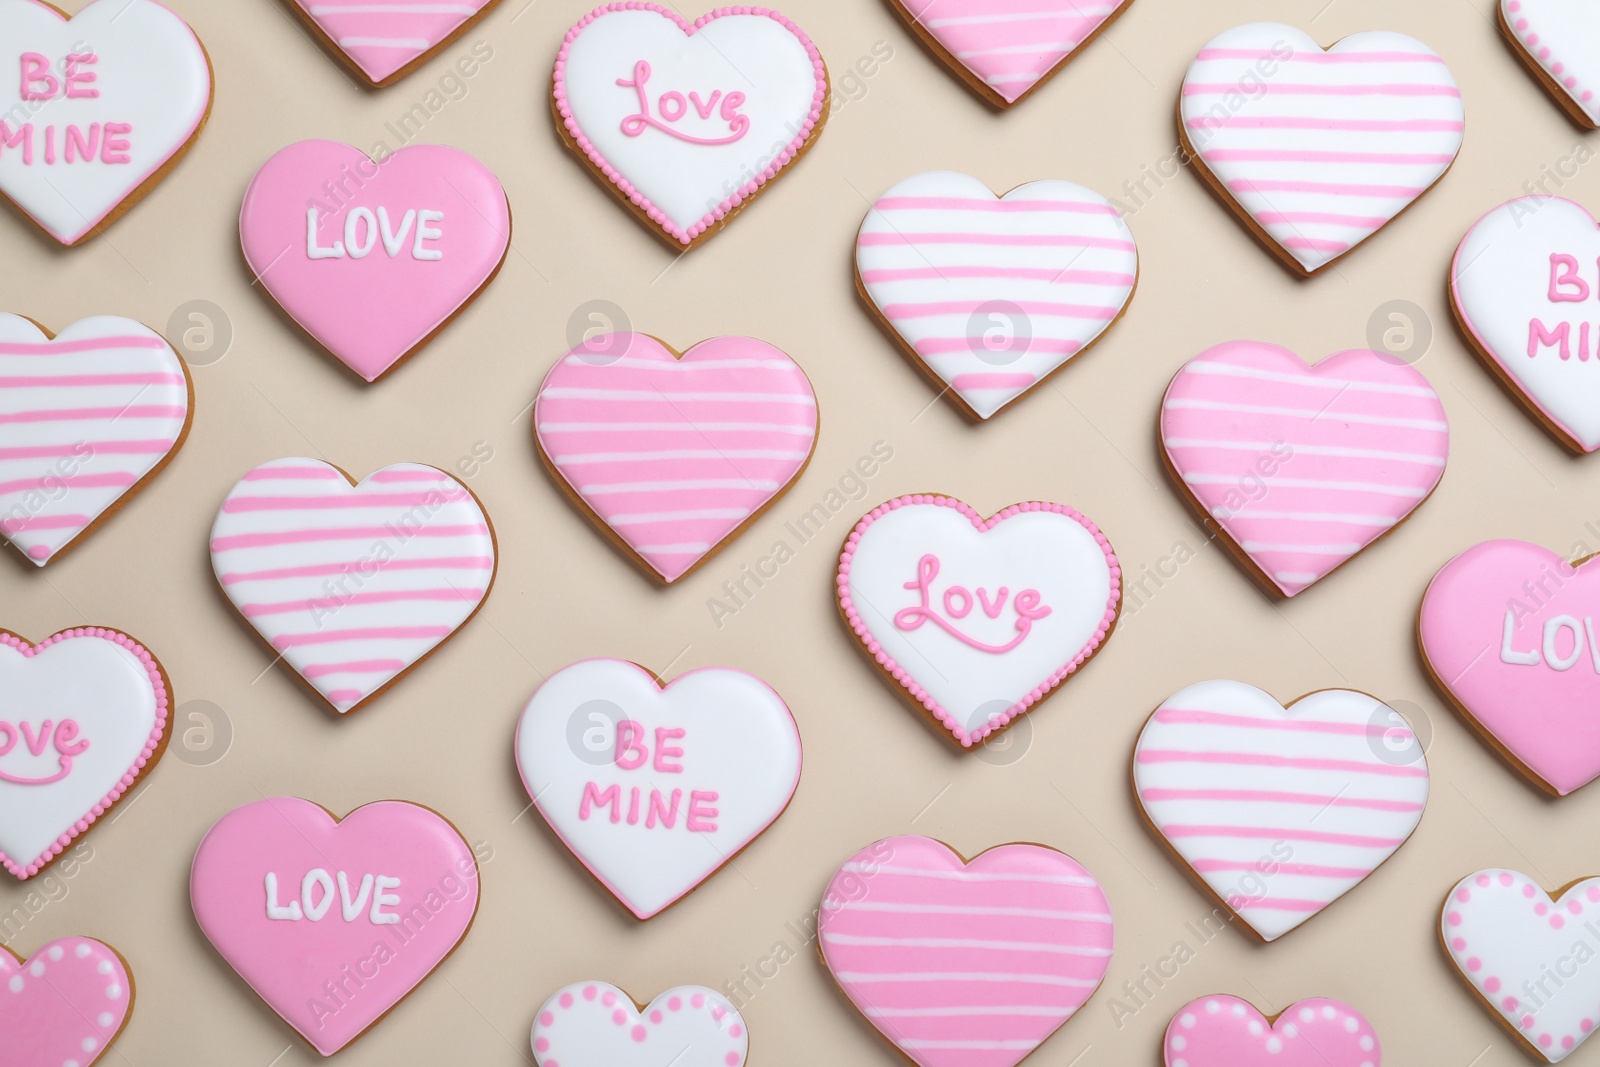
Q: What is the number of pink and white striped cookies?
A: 10